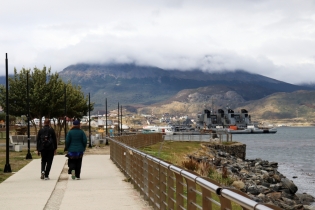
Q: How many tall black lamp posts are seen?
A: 7